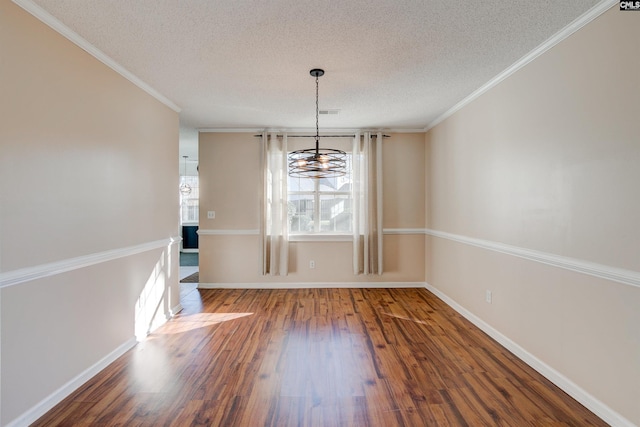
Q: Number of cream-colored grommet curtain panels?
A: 2